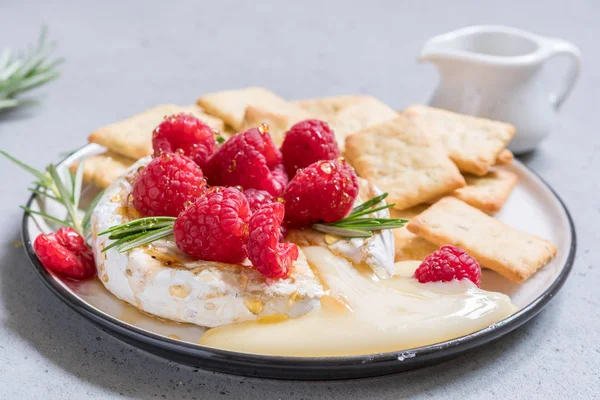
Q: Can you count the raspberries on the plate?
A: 10